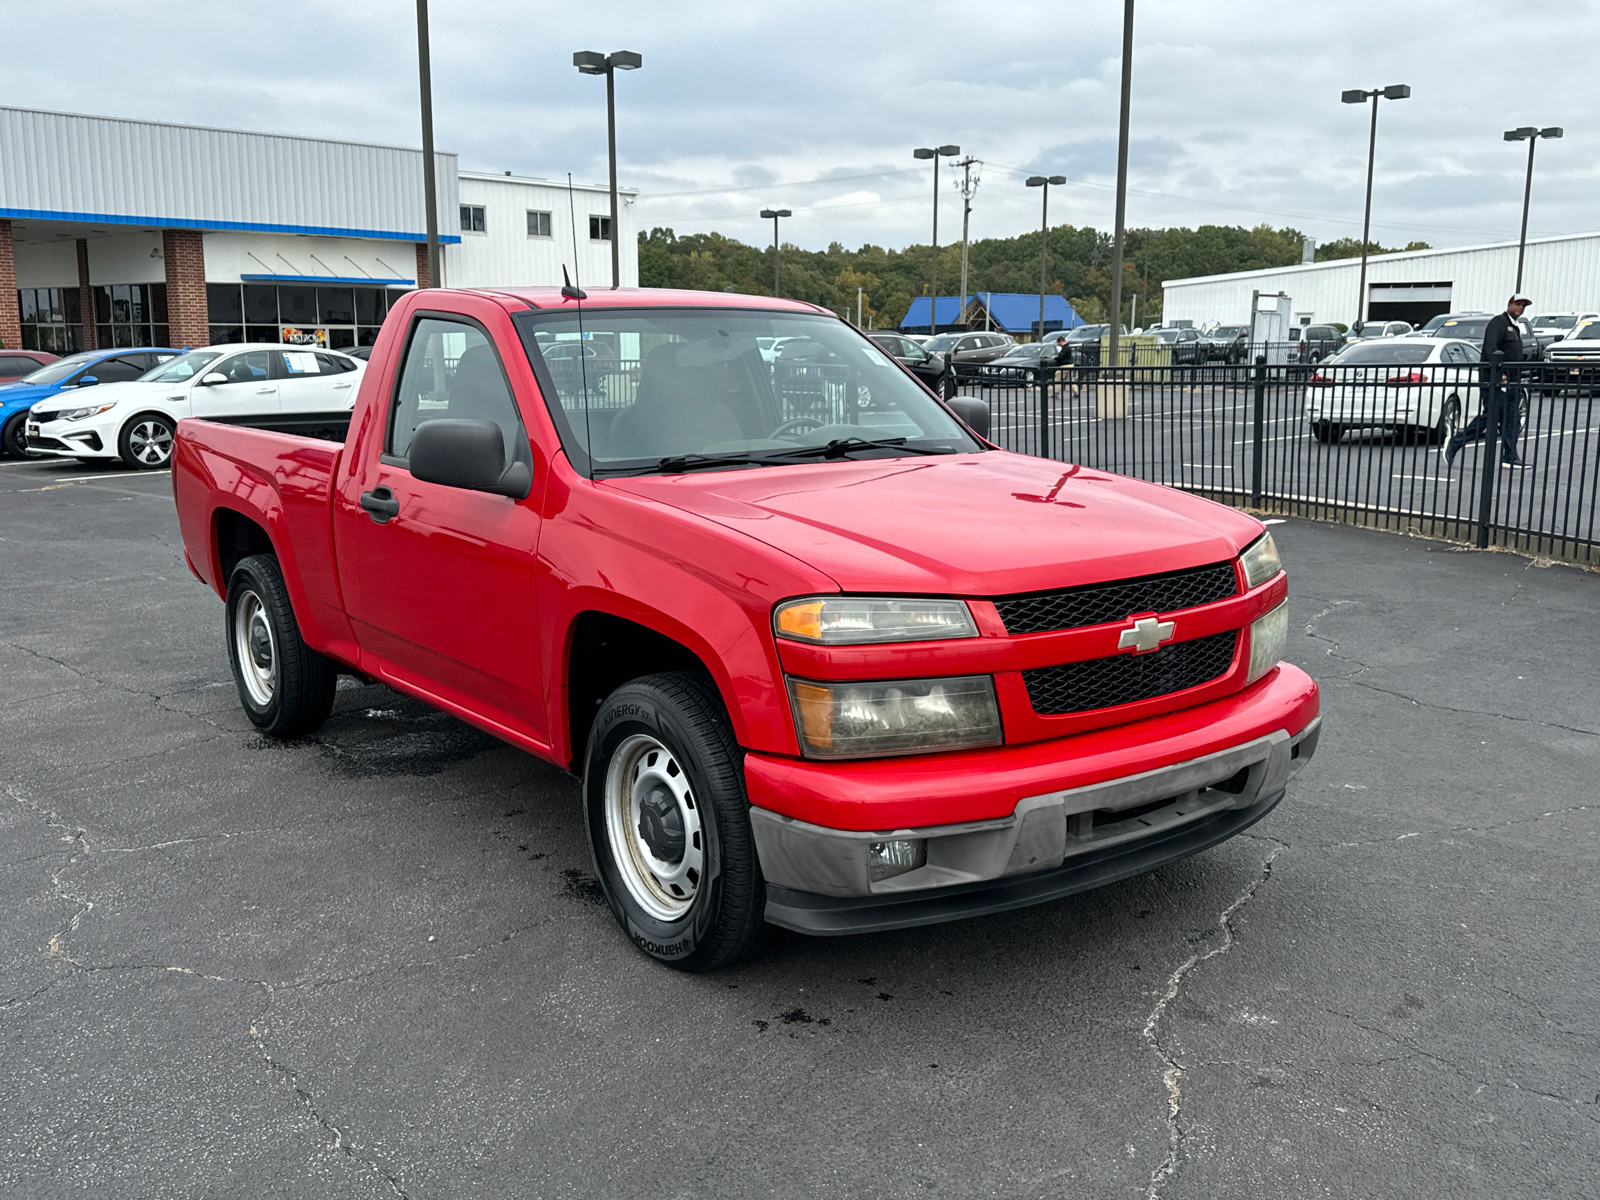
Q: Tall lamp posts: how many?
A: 8